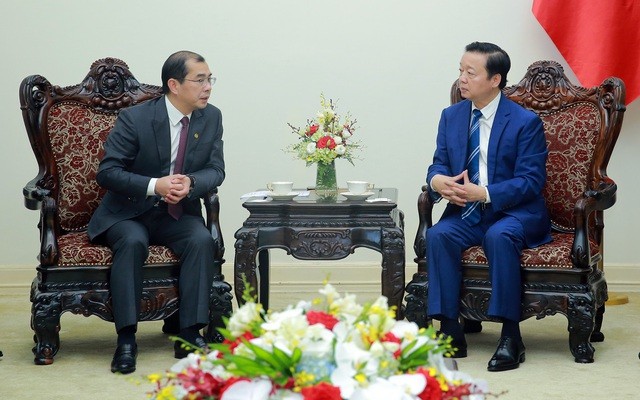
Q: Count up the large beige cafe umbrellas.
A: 0